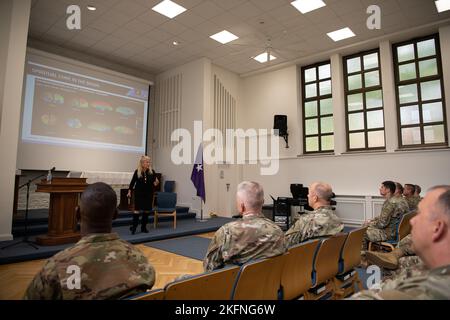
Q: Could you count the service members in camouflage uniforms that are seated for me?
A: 8